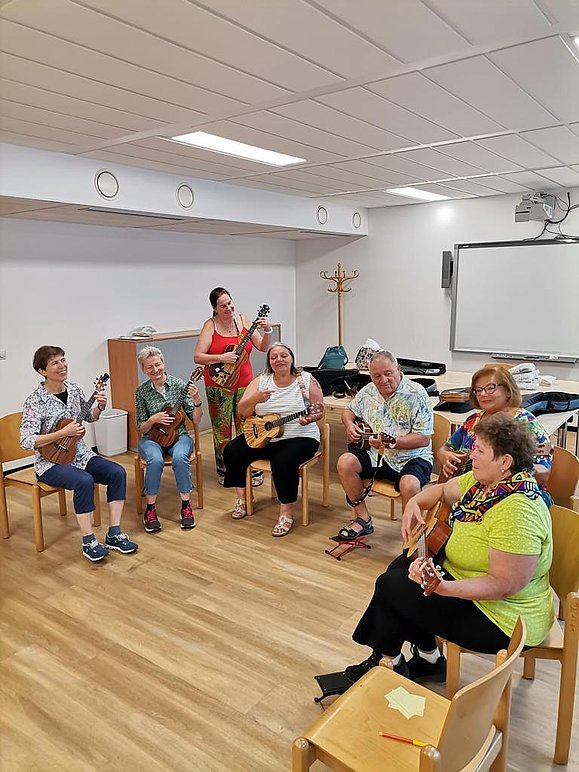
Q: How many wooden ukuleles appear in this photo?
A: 7